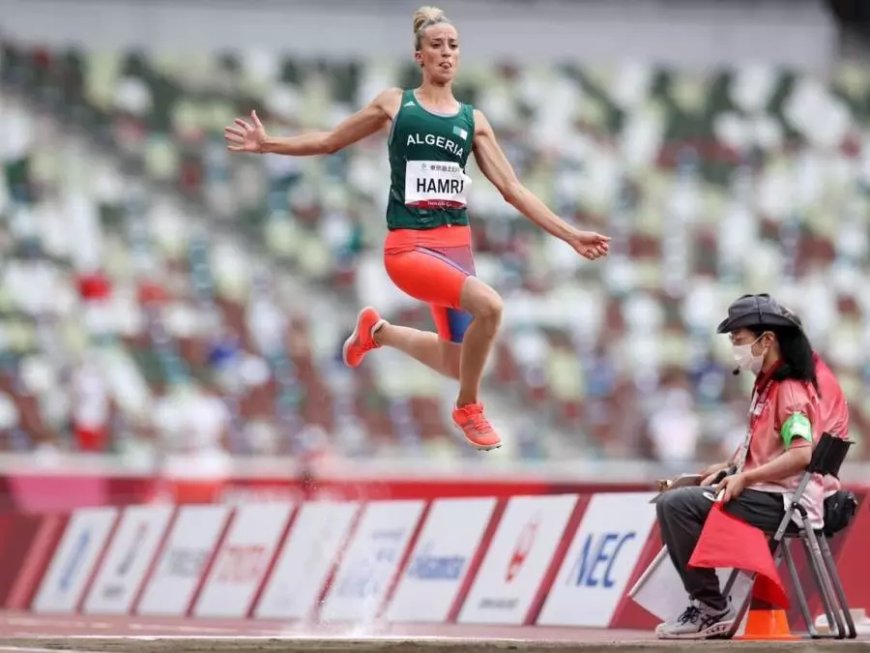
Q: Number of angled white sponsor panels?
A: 9